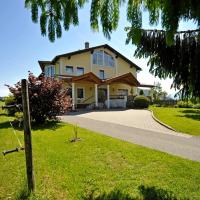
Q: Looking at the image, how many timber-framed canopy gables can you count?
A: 2